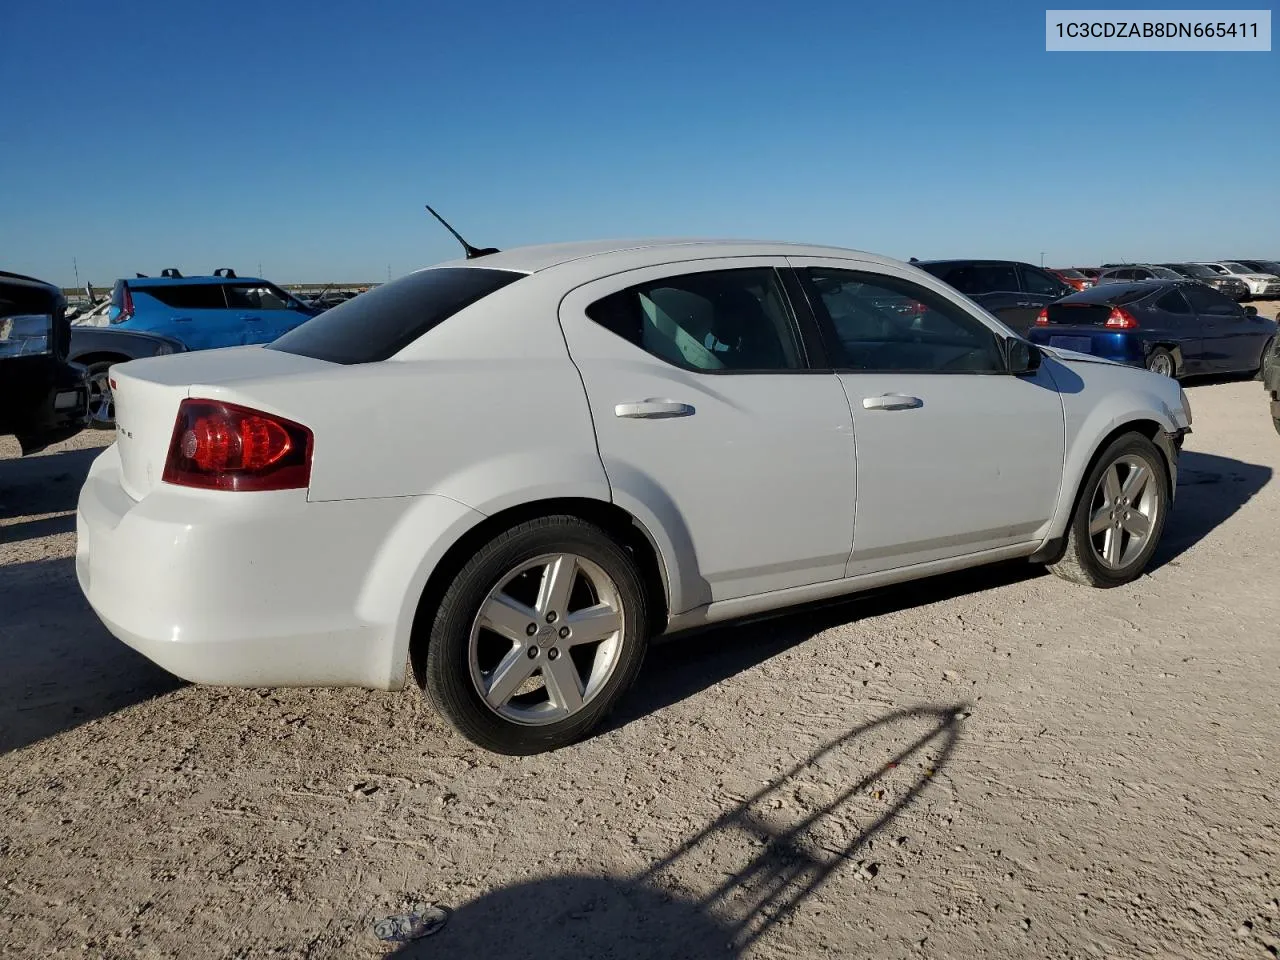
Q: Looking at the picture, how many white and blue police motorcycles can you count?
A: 0